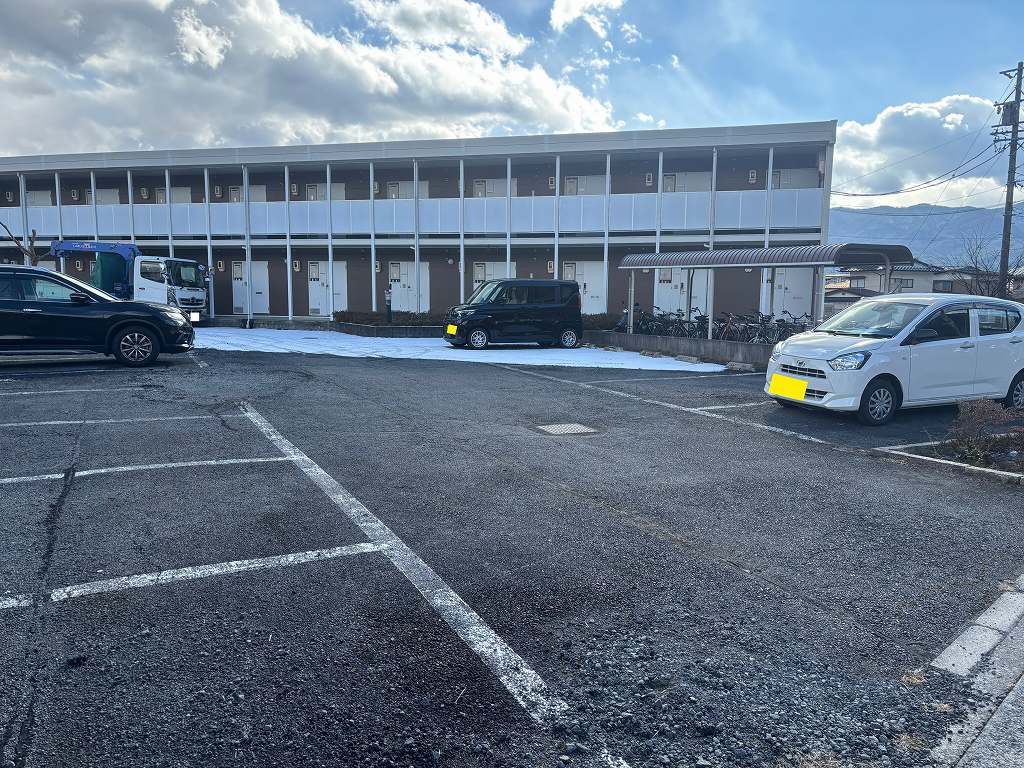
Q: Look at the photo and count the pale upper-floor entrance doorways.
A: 10